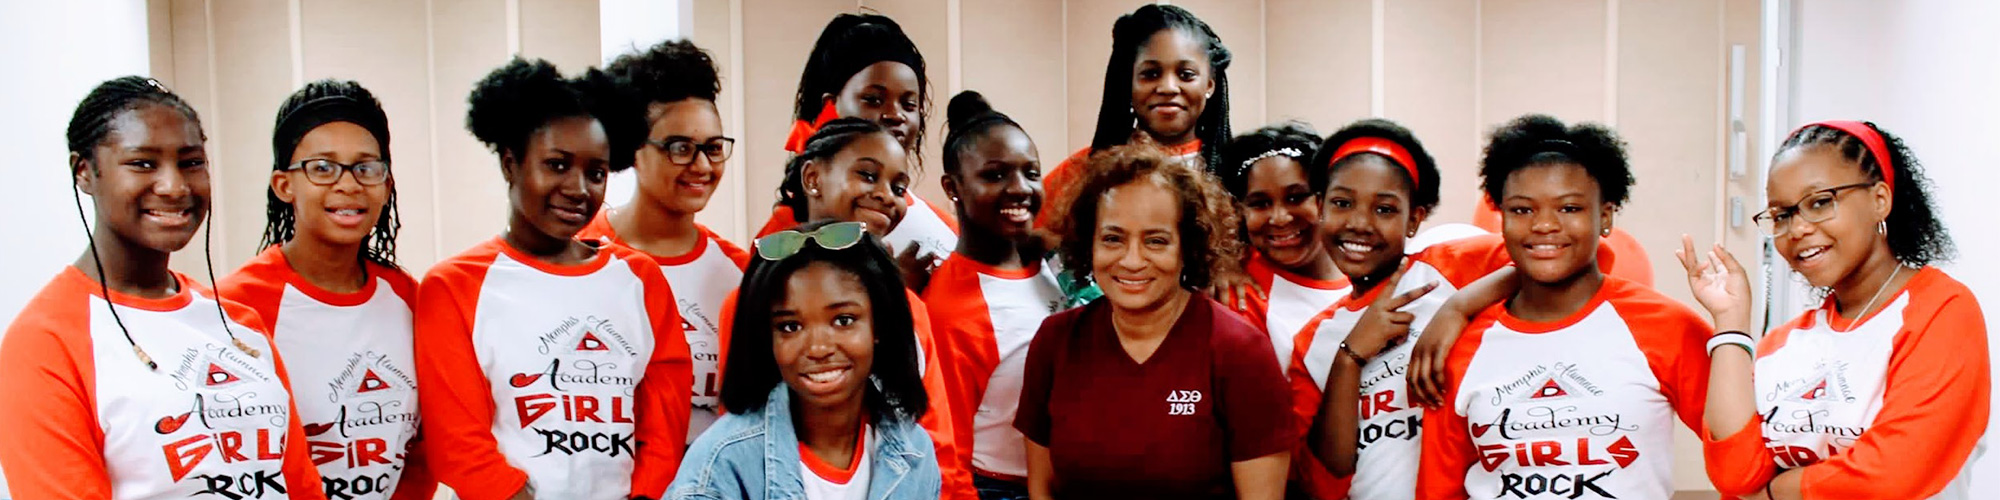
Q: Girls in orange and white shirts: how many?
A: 13